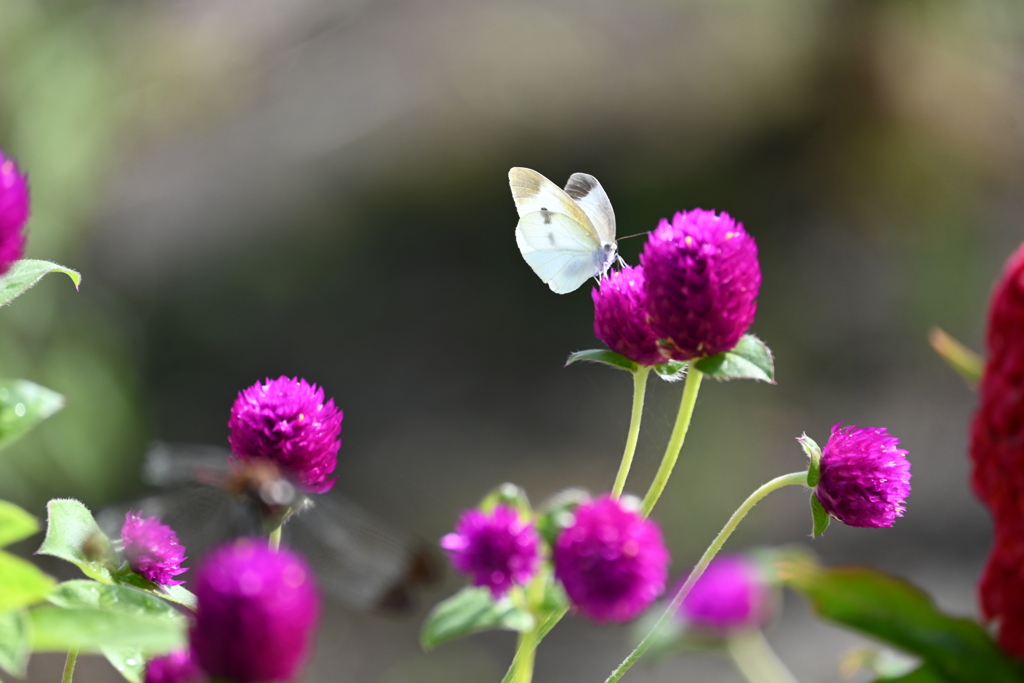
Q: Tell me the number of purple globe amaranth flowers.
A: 11